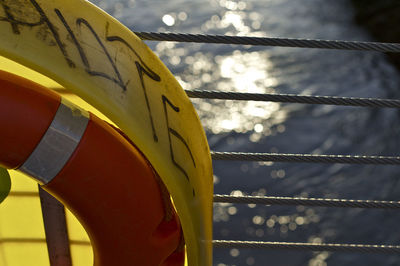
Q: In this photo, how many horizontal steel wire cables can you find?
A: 5